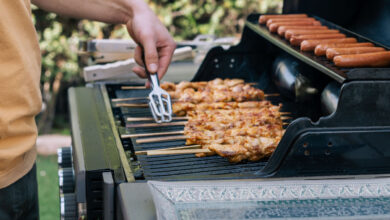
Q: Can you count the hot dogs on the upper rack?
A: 10